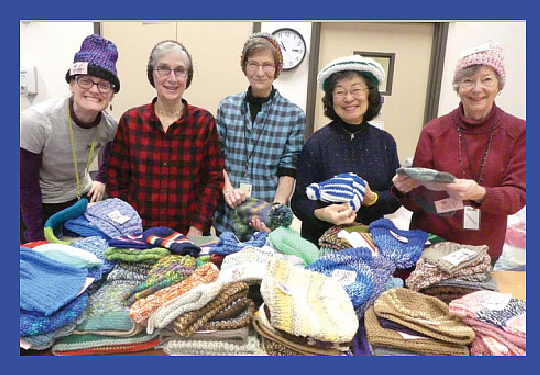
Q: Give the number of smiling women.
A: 5